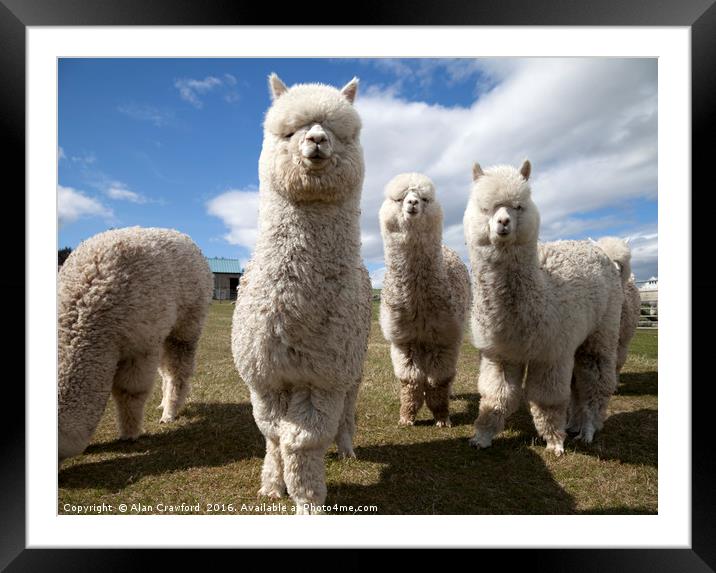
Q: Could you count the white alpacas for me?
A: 5